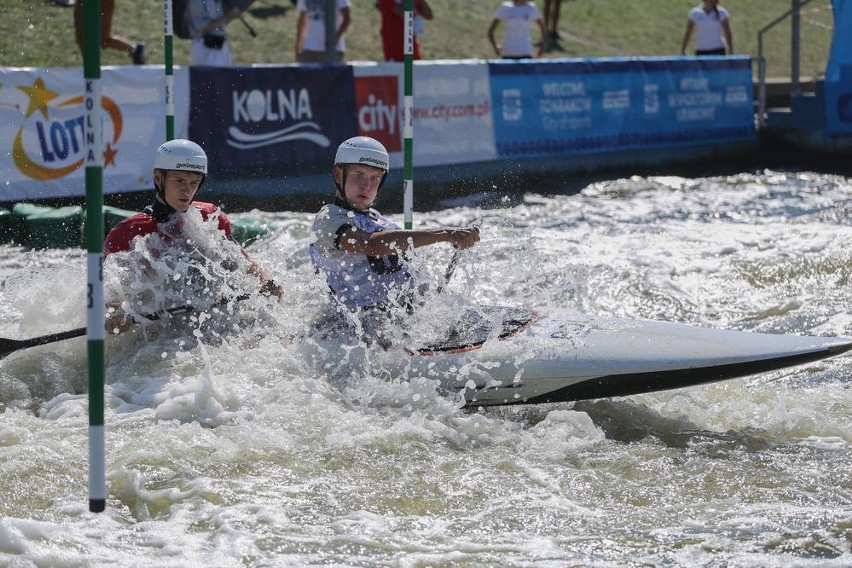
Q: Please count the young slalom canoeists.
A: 2